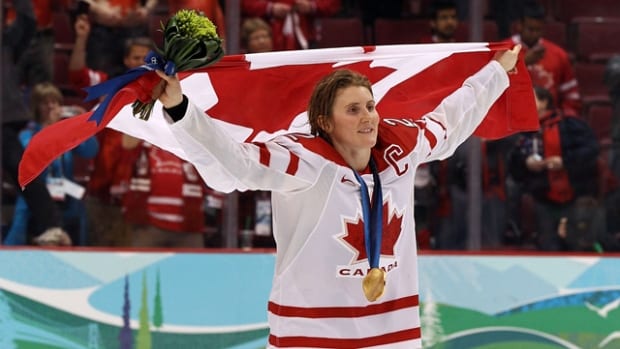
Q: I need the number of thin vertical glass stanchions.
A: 2